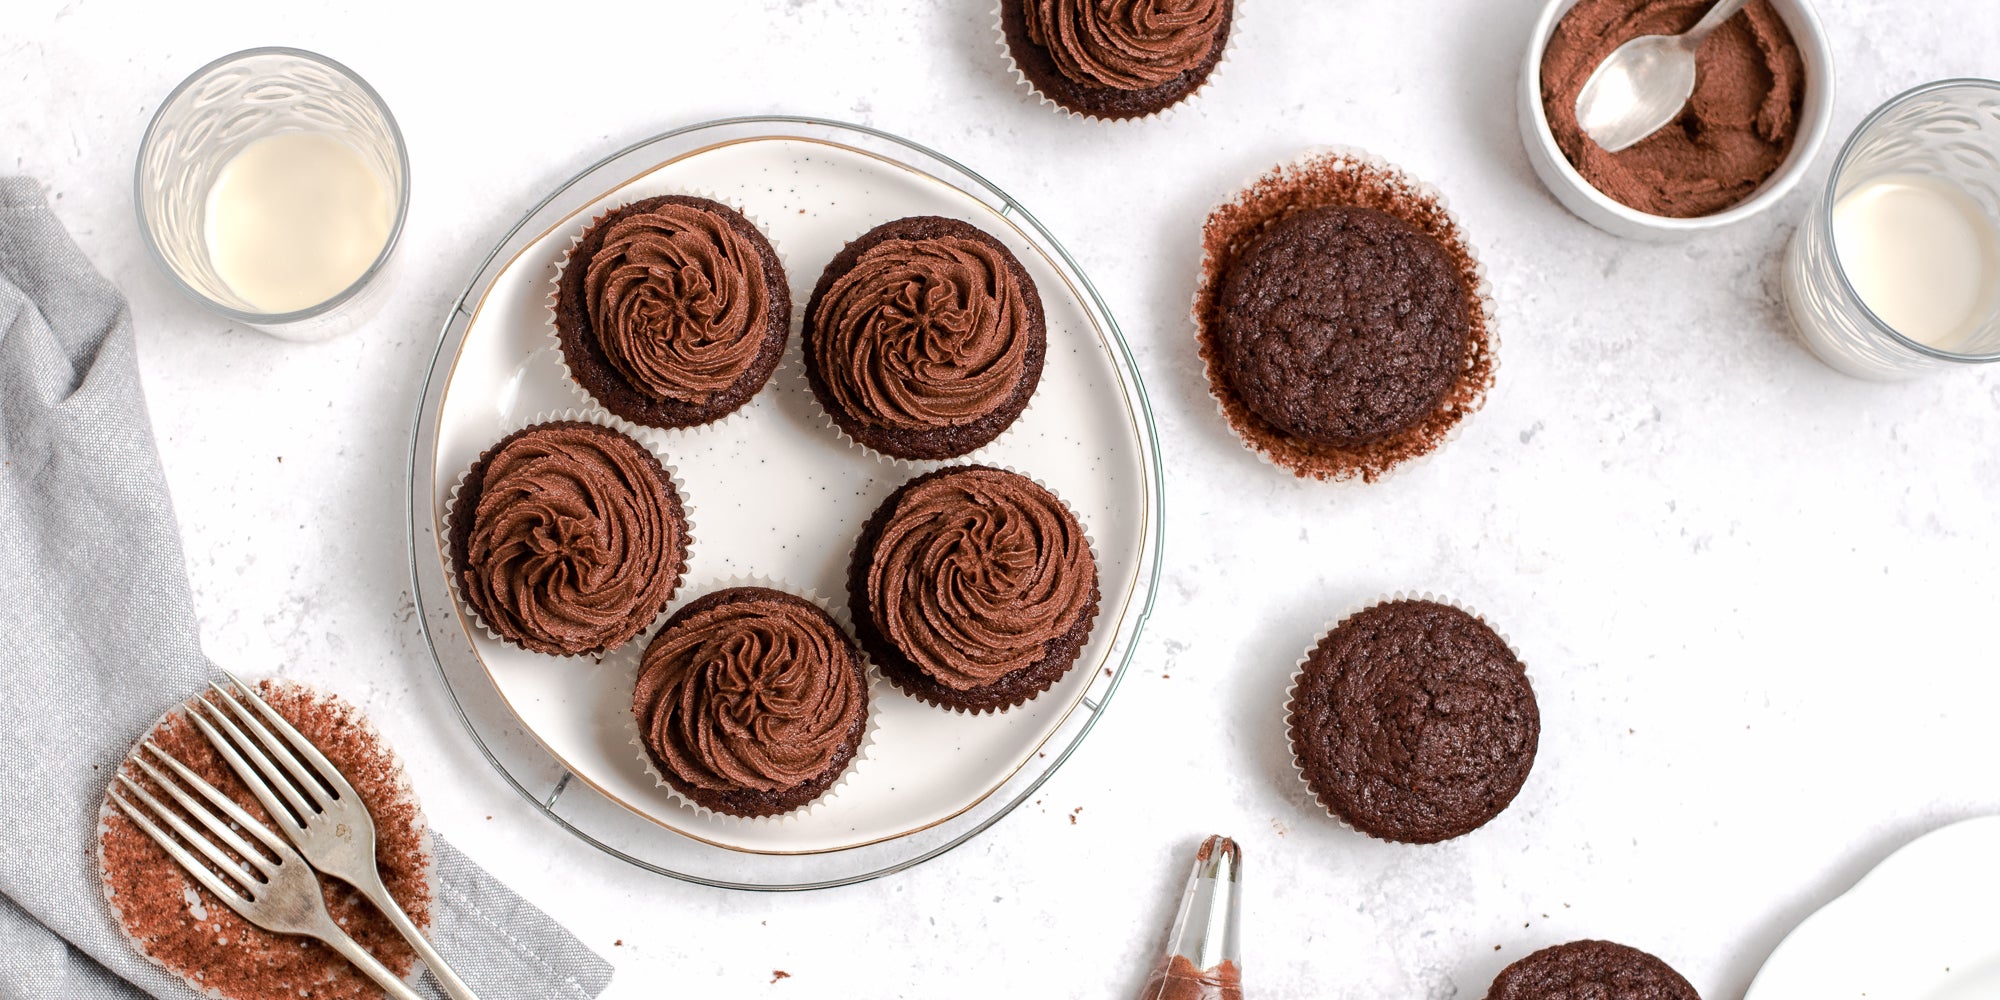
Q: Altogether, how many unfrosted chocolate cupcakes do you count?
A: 3